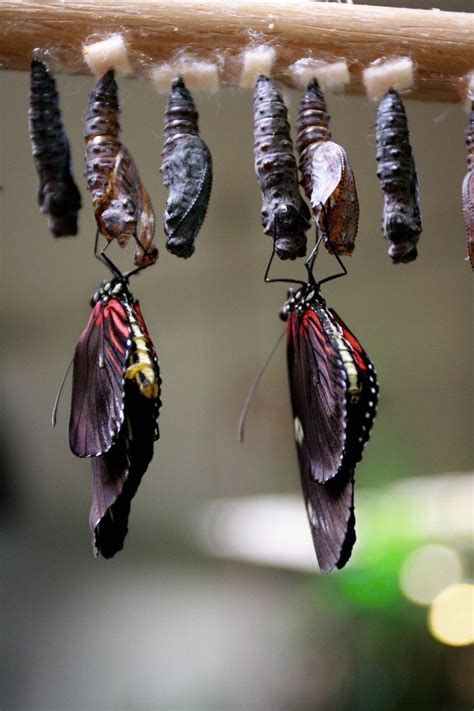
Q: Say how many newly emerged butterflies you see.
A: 2